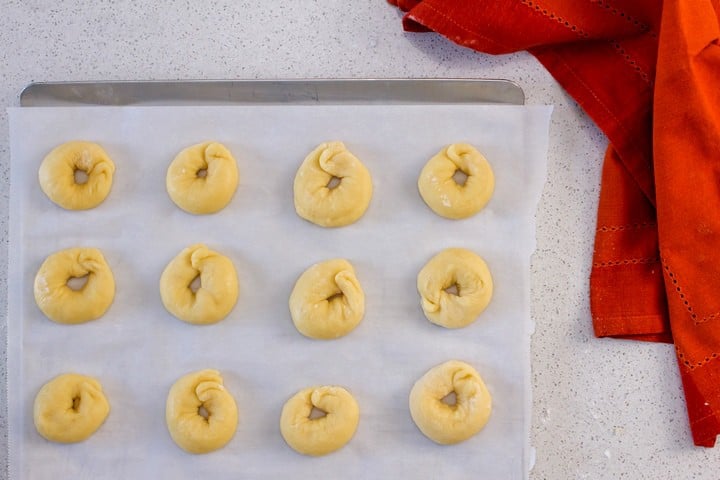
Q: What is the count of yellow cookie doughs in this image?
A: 12